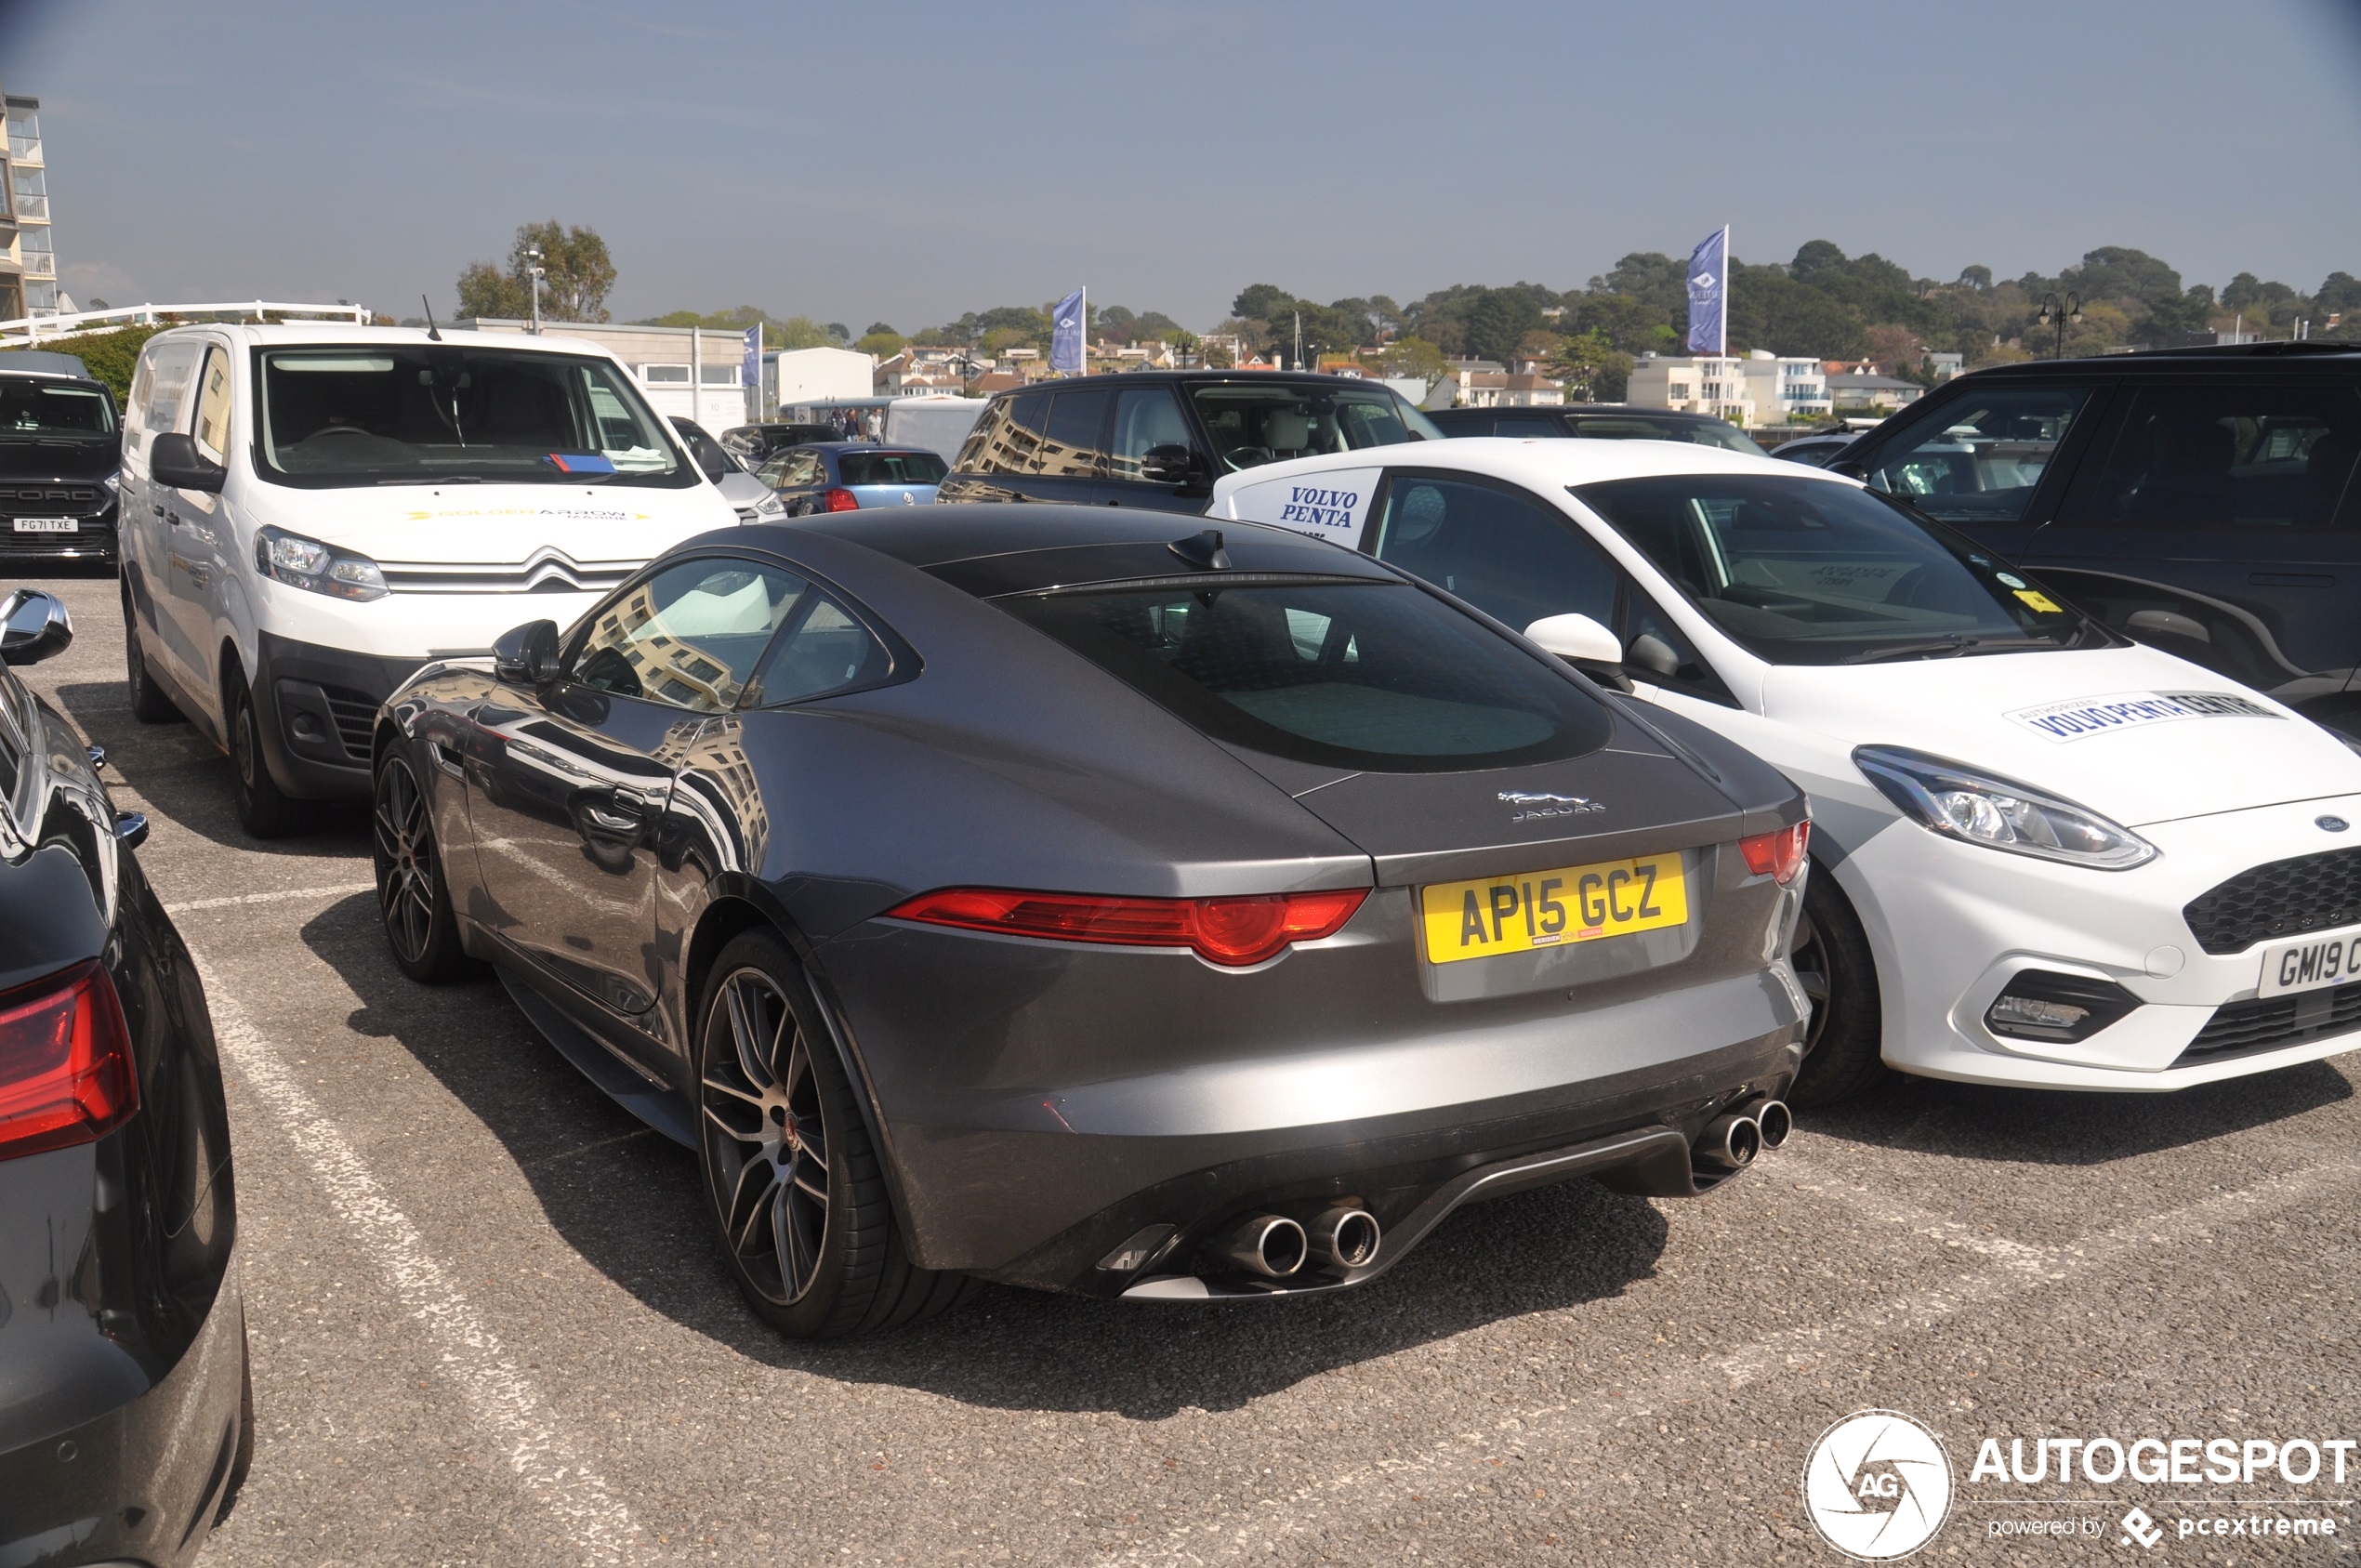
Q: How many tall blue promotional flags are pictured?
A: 3